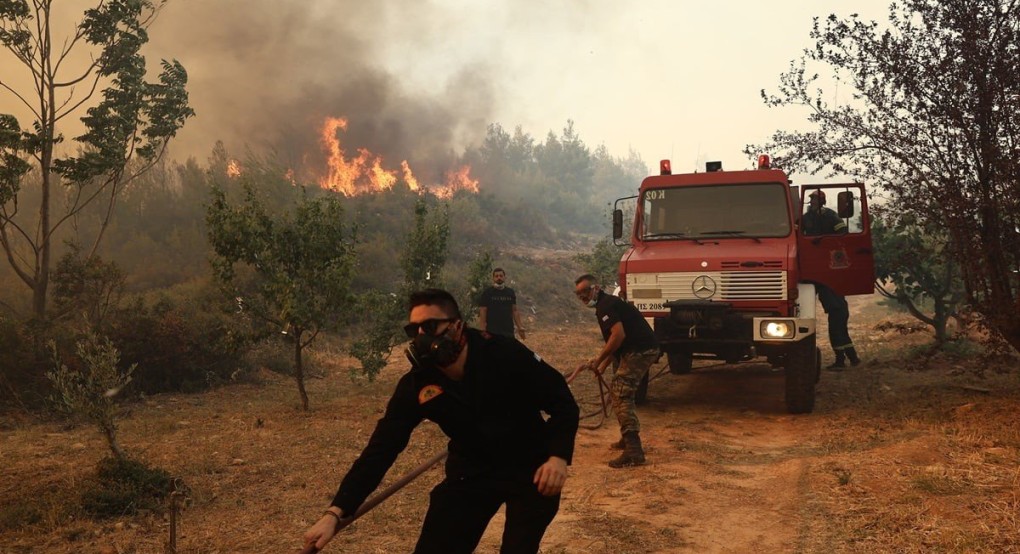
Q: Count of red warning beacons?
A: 2